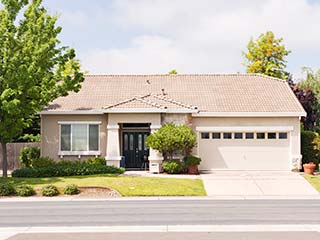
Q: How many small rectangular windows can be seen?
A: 8